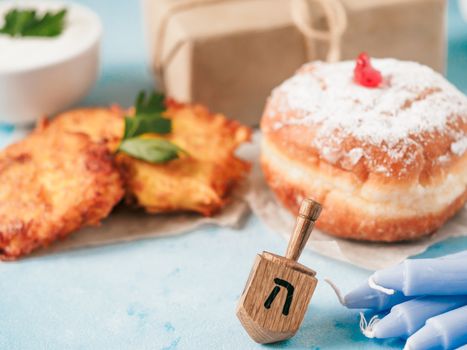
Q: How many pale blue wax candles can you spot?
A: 4